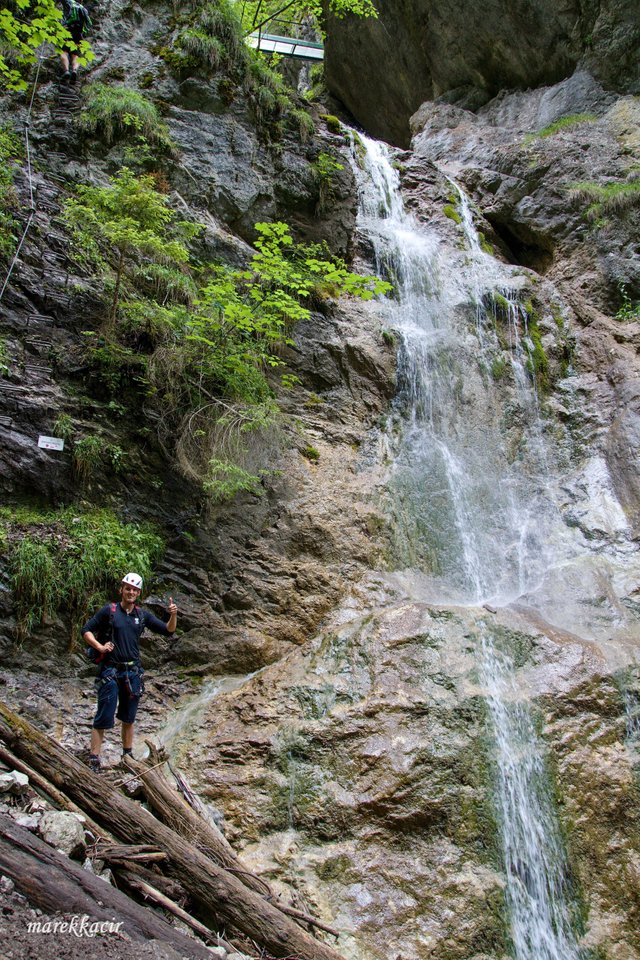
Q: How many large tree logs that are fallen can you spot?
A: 3